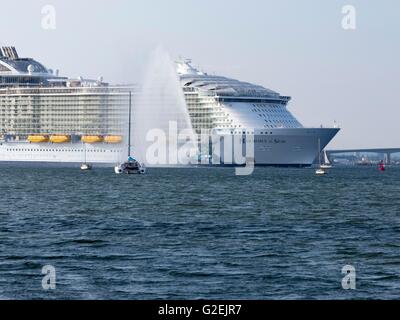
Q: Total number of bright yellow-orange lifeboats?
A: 4